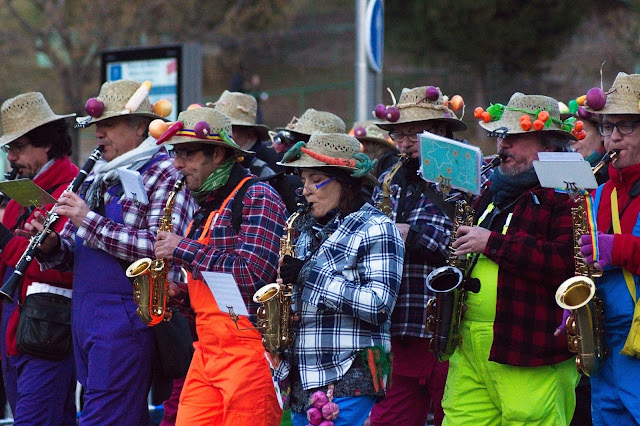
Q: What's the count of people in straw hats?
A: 11